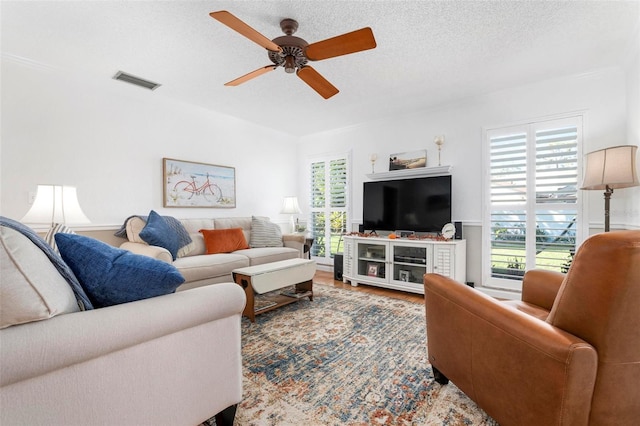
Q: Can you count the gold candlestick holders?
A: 2